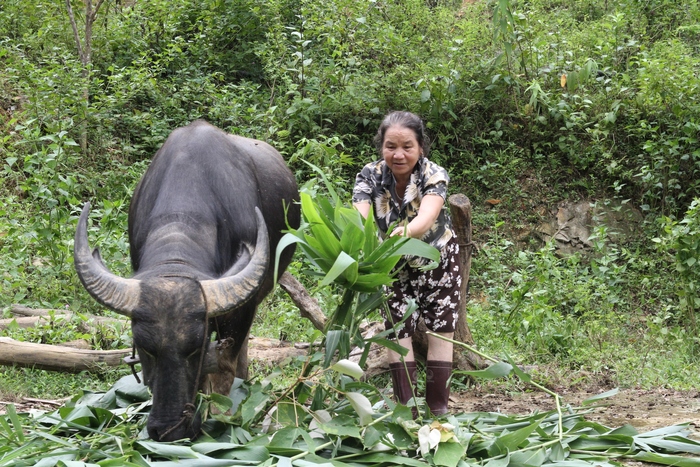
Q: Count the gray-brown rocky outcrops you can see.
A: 1